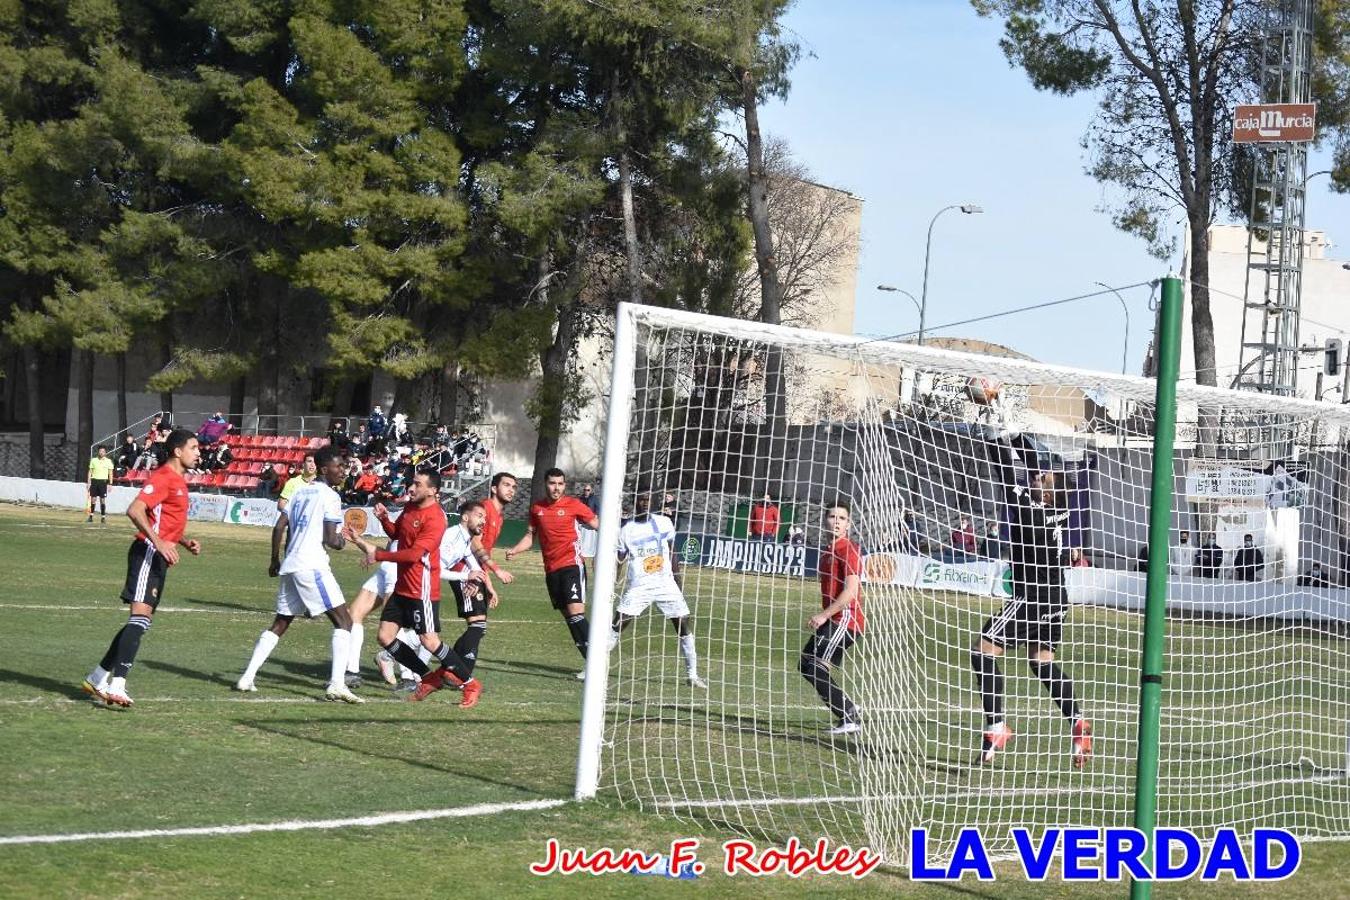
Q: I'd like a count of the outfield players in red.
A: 5